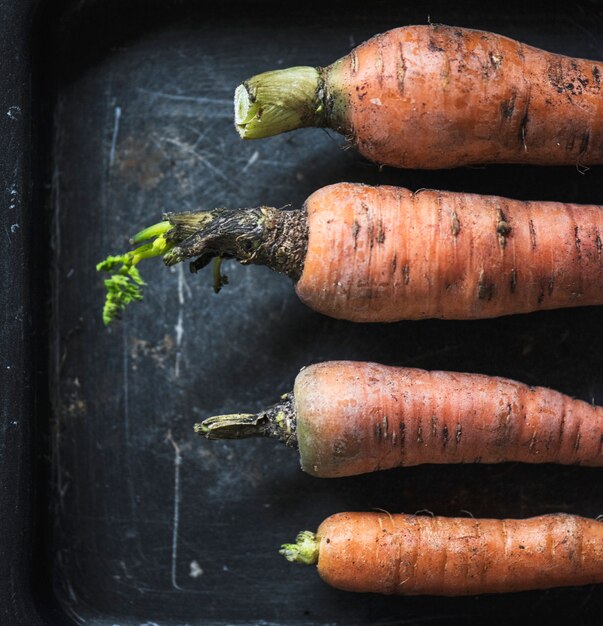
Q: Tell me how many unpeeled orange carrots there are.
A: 4